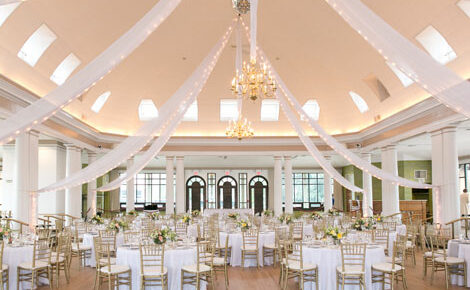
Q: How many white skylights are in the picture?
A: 13